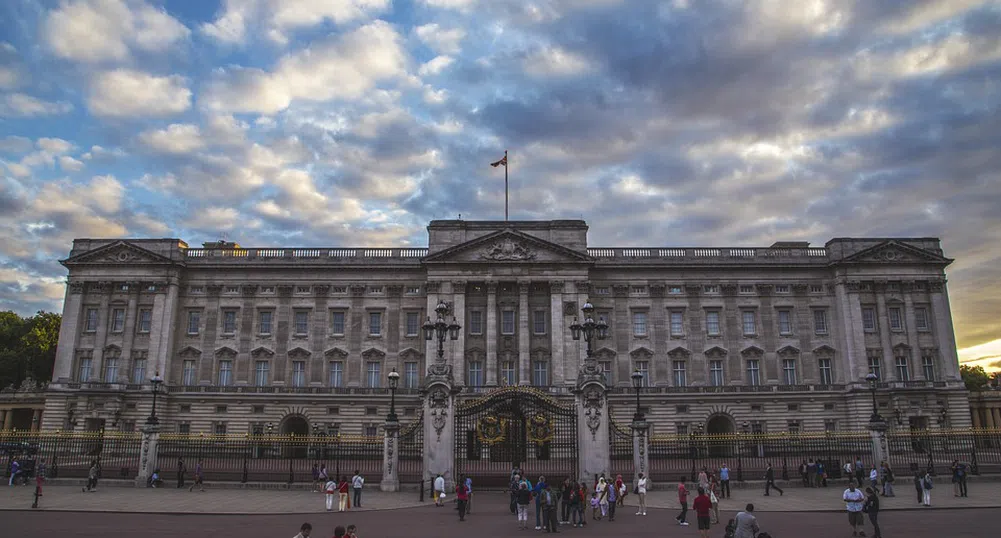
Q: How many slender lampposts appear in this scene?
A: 4